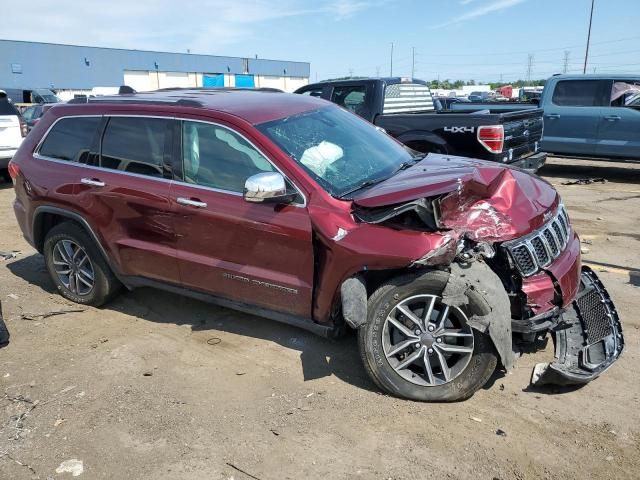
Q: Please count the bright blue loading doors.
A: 2